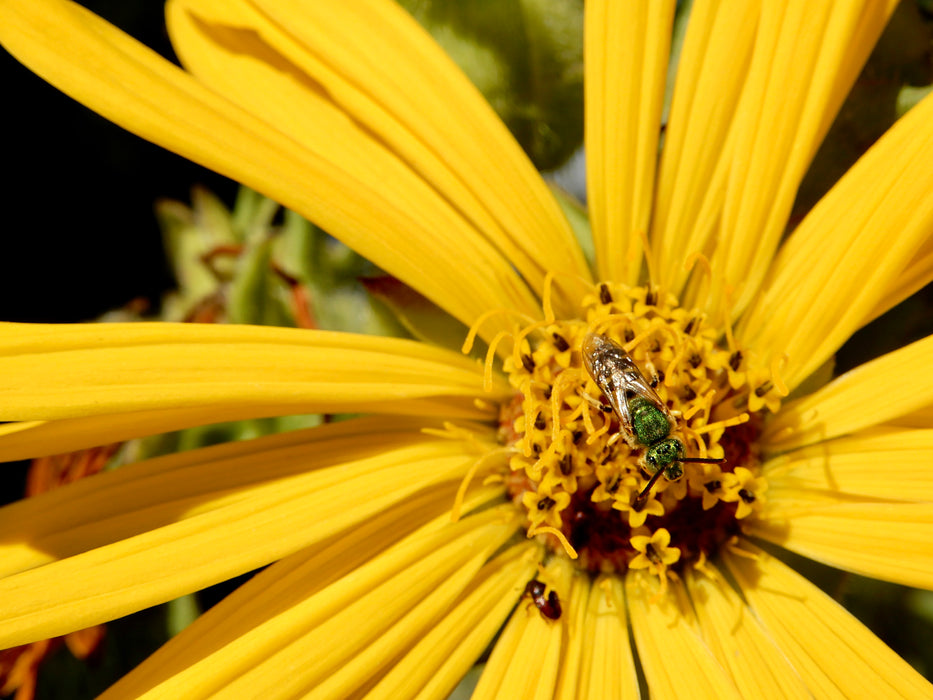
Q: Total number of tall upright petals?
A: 3